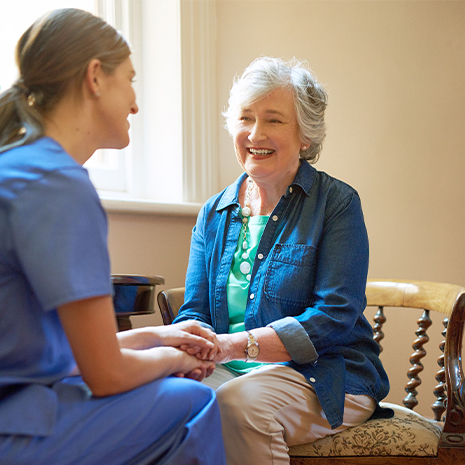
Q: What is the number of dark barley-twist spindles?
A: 3